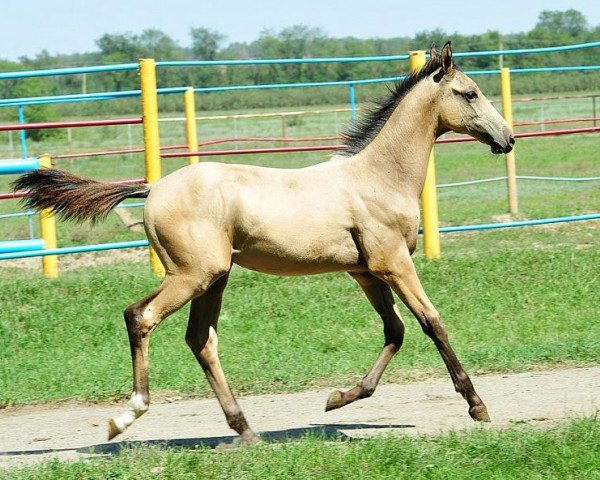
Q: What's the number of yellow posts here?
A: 5